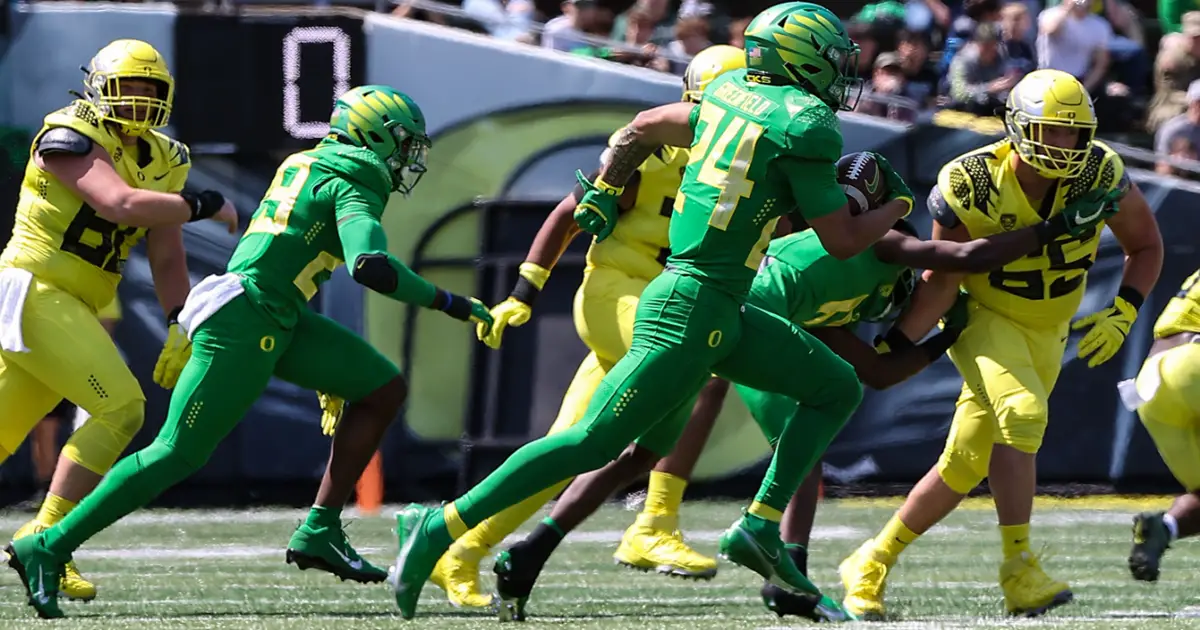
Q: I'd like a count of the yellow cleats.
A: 5